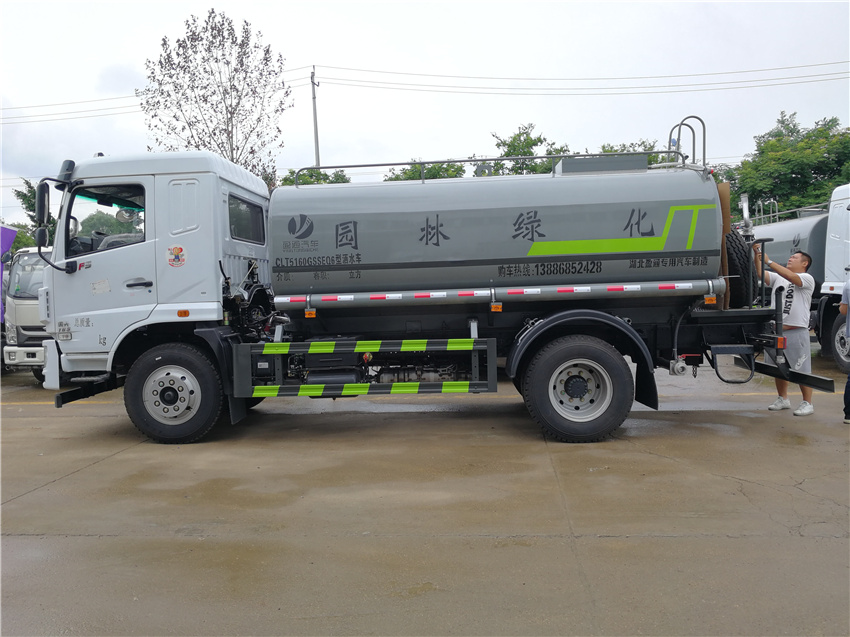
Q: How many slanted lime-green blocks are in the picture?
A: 10